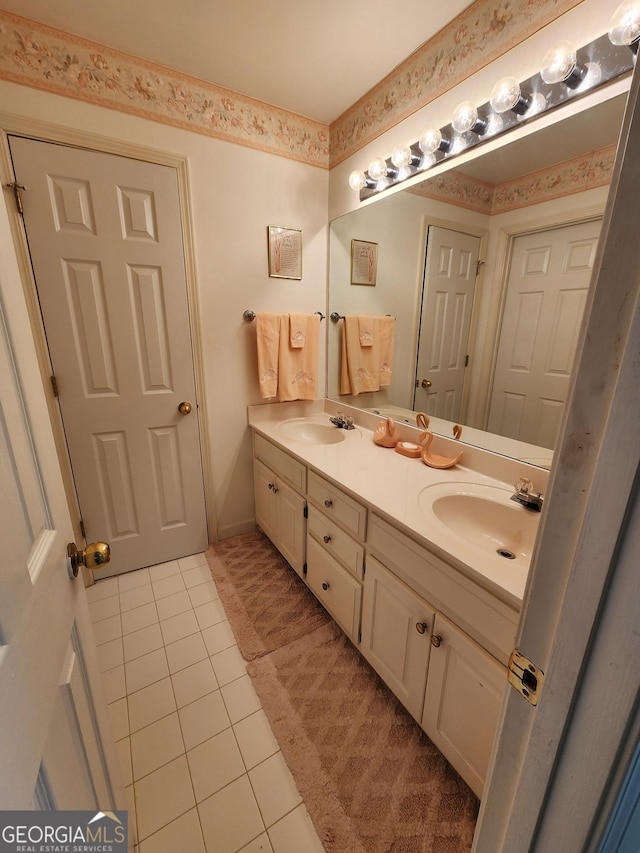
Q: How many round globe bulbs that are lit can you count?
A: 8